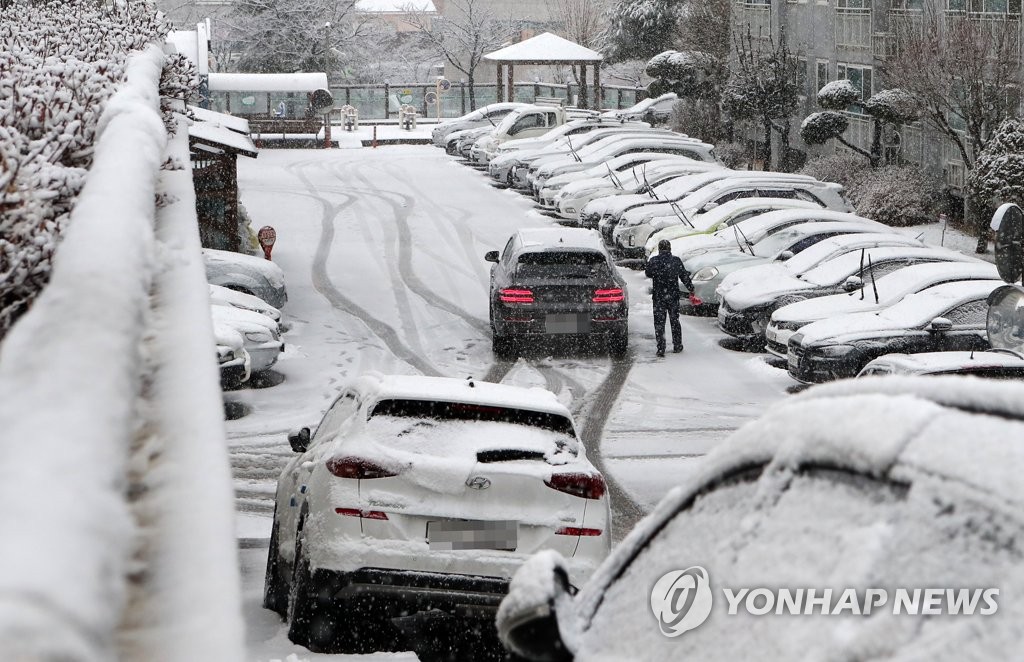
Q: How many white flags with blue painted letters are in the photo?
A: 0